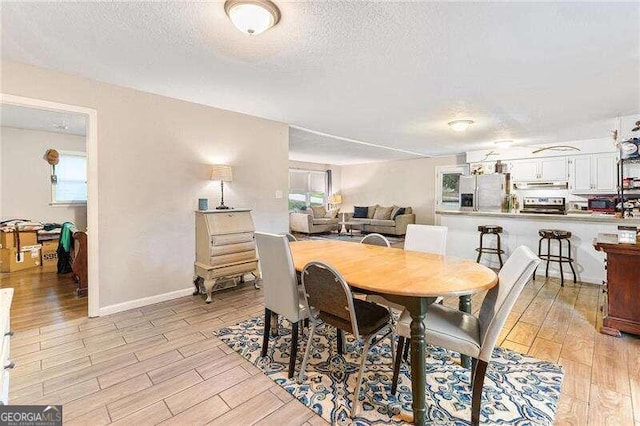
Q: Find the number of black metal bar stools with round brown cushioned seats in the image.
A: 2